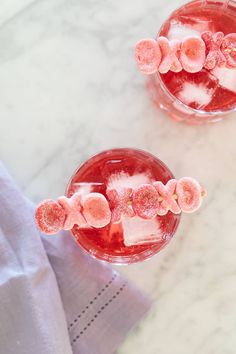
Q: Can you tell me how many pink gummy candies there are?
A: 12